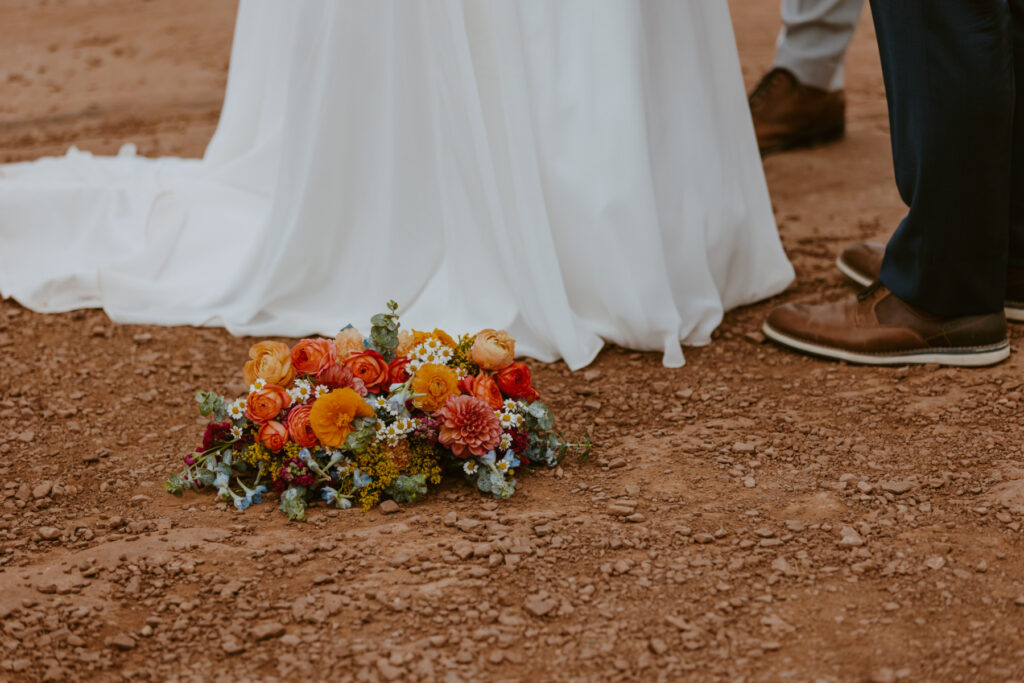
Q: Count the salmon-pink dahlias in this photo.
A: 1